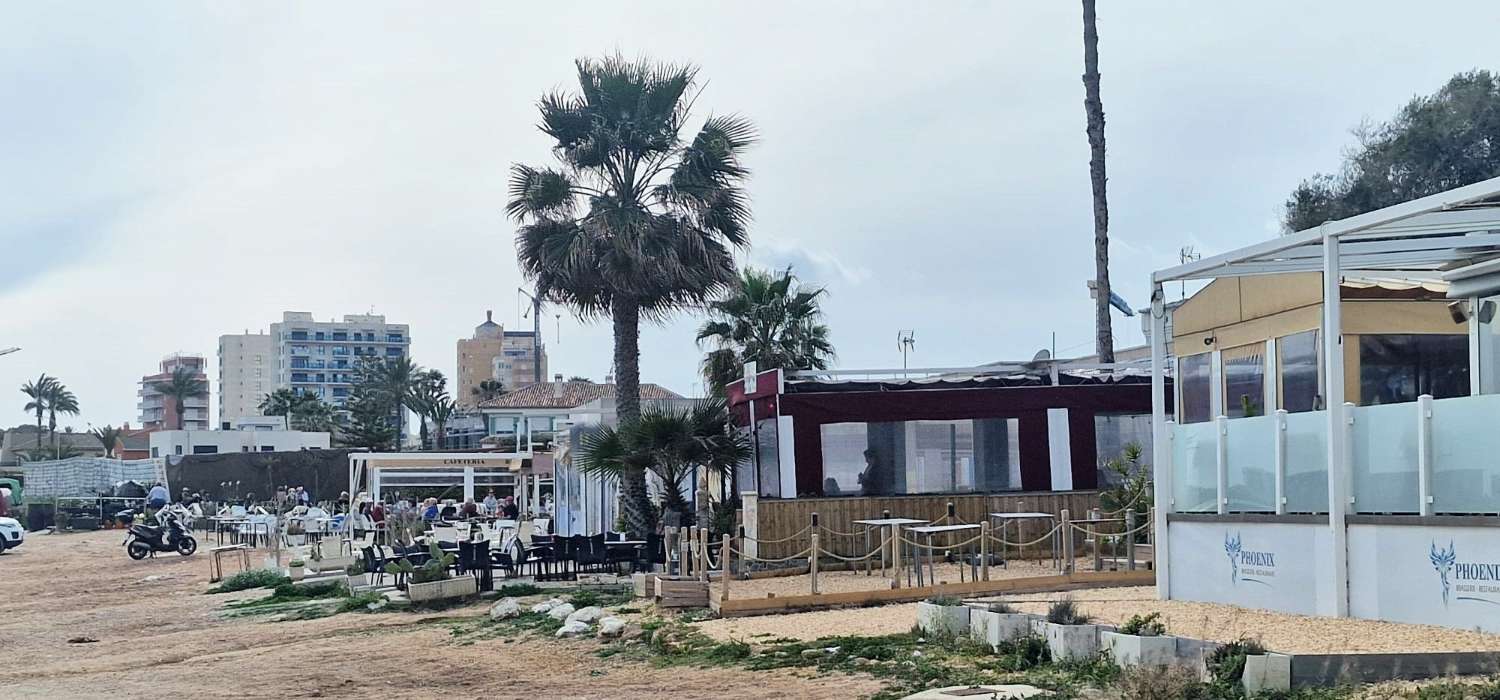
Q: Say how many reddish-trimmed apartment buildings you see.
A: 1